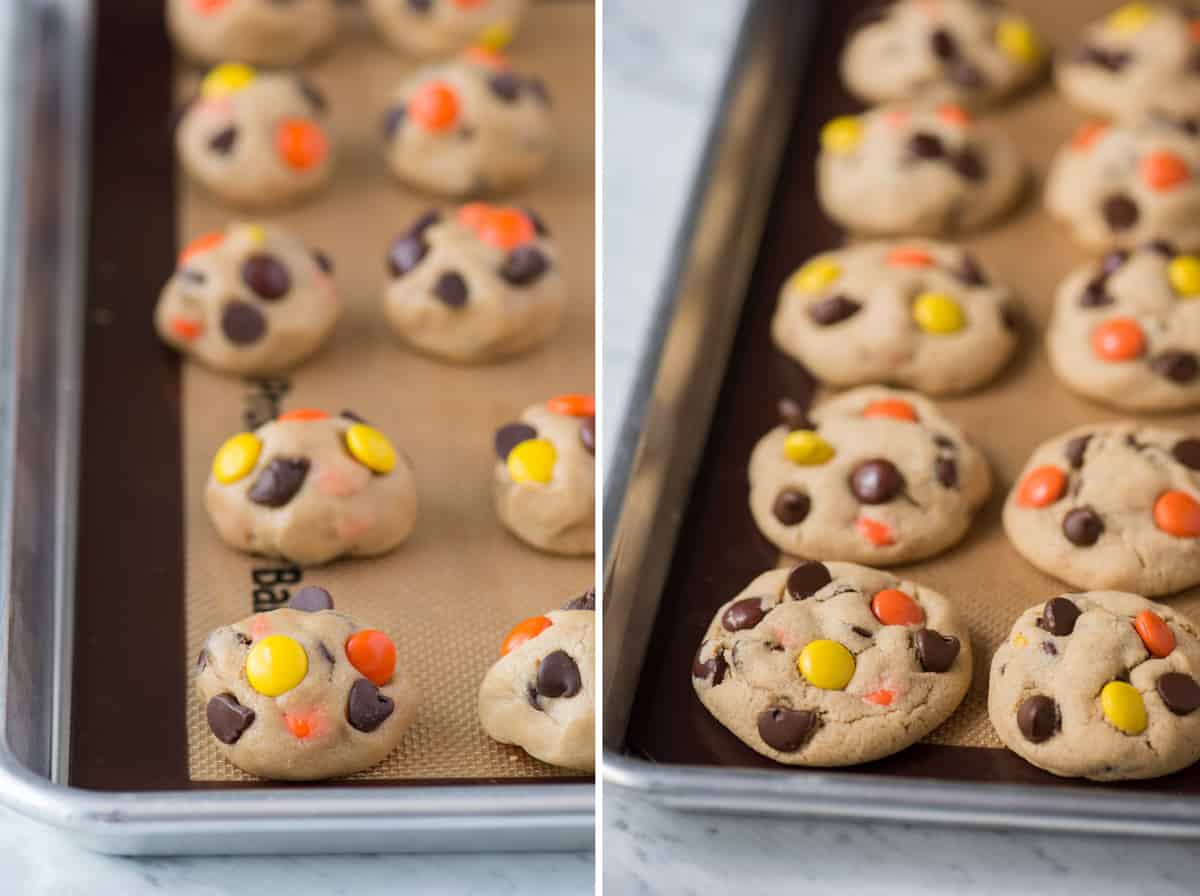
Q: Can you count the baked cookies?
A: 10